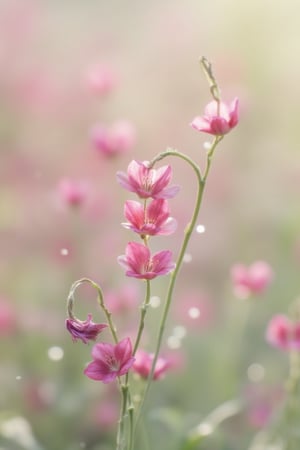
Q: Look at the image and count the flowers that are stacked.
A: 3